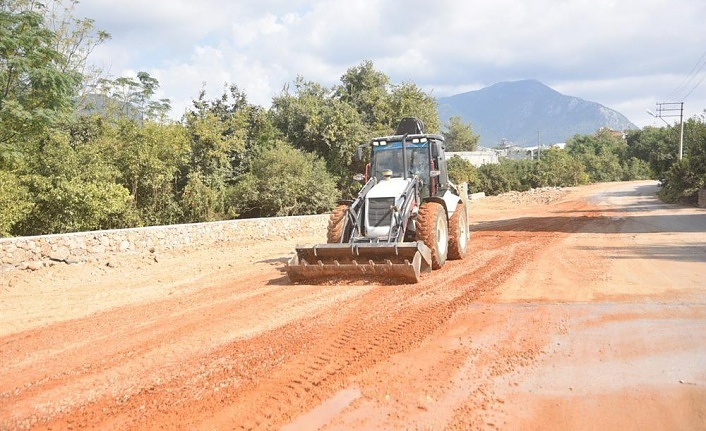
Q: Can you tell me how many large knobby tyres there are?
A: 3